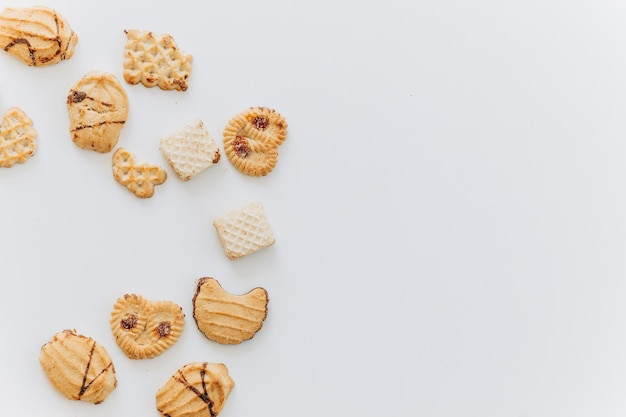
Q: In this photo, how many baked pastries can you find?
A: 12